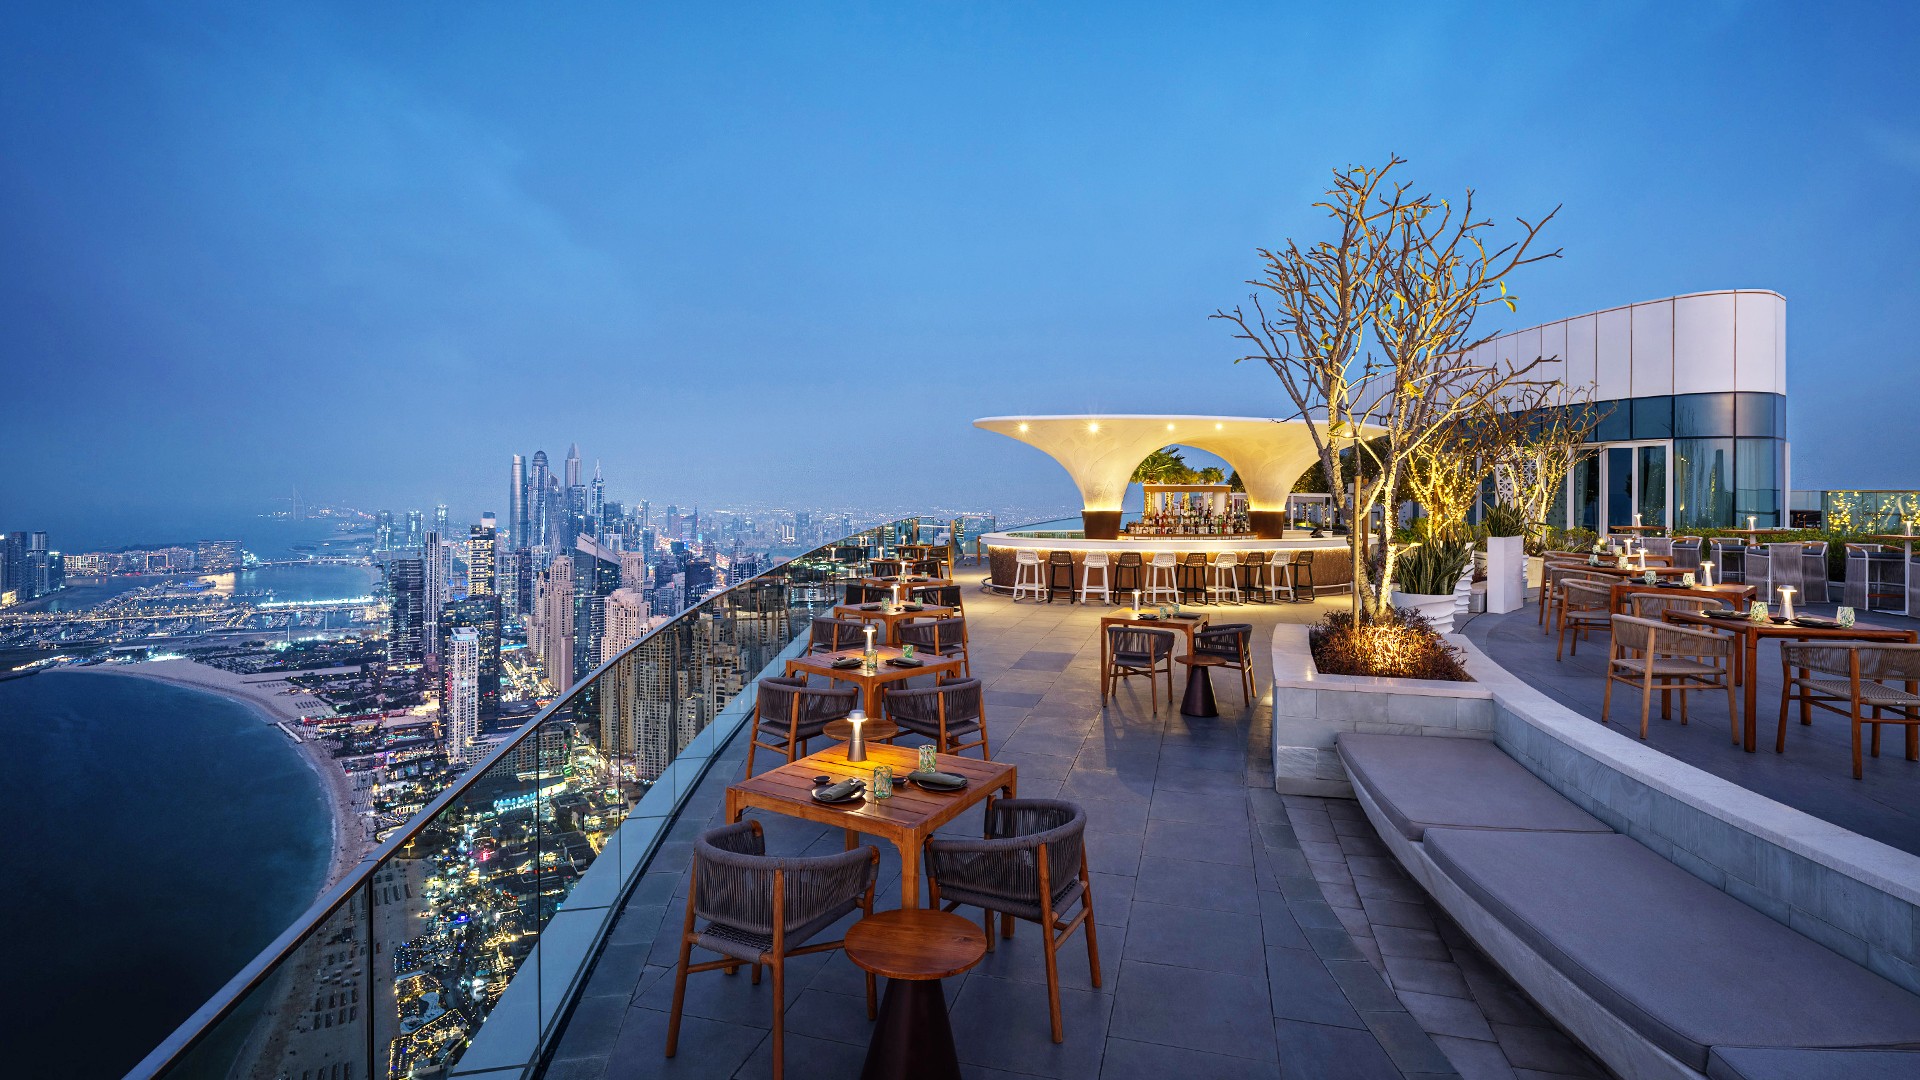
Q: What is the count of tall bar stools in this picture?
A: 10